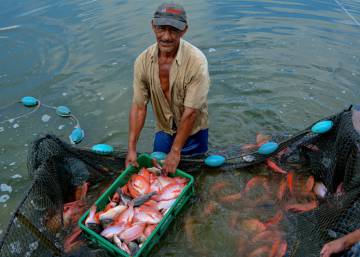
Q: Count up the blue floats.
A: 8